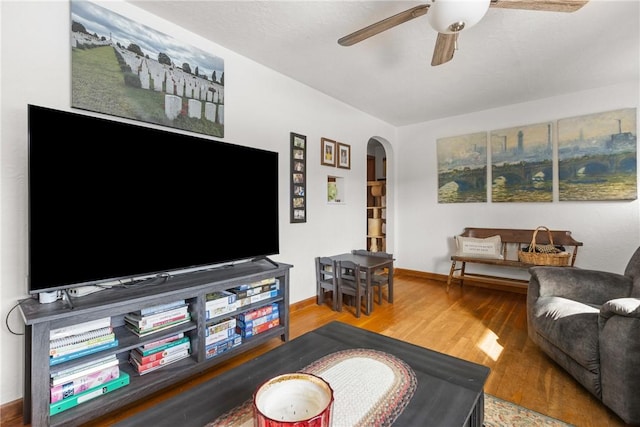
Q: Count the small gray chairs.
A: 4